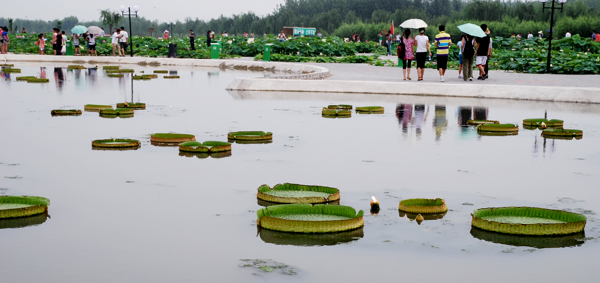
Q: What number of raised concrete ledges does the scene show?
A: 2